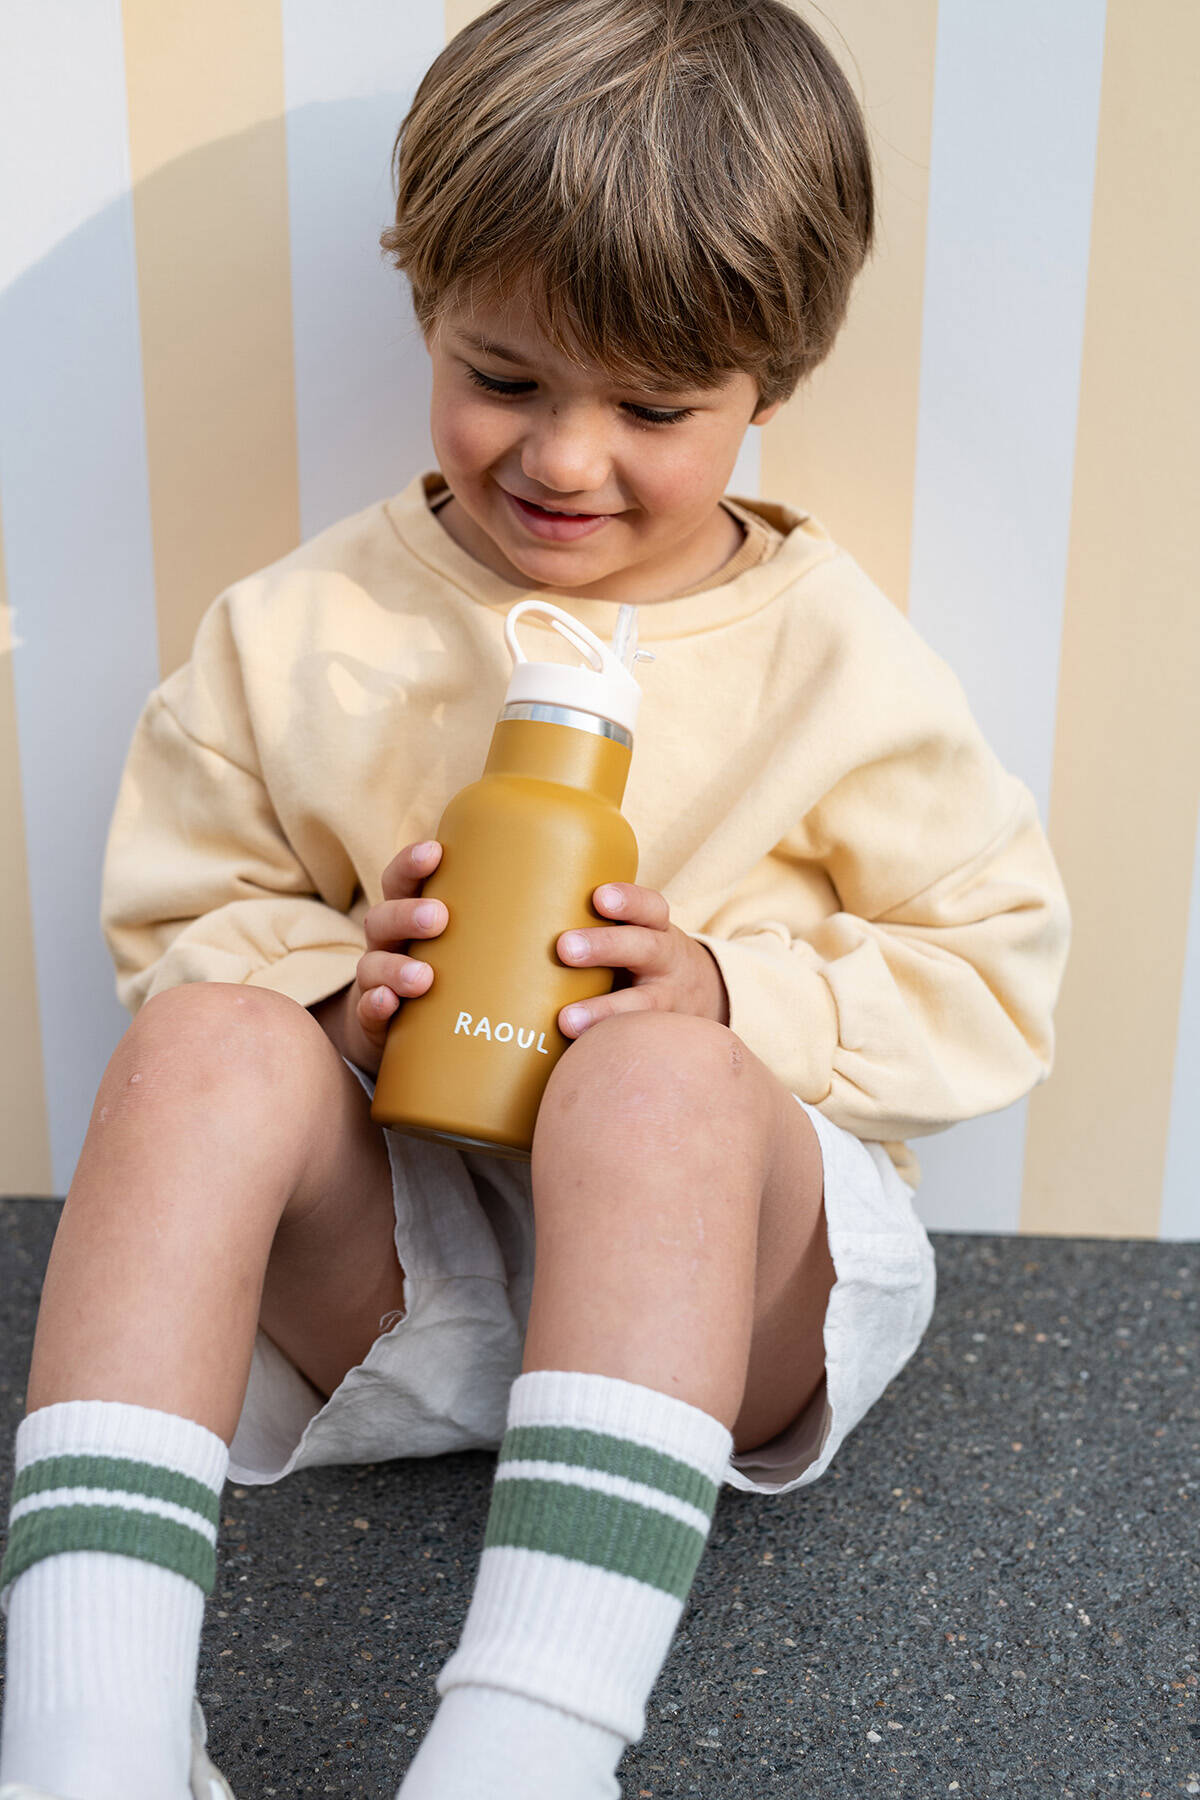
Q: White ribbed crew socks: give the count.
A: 2